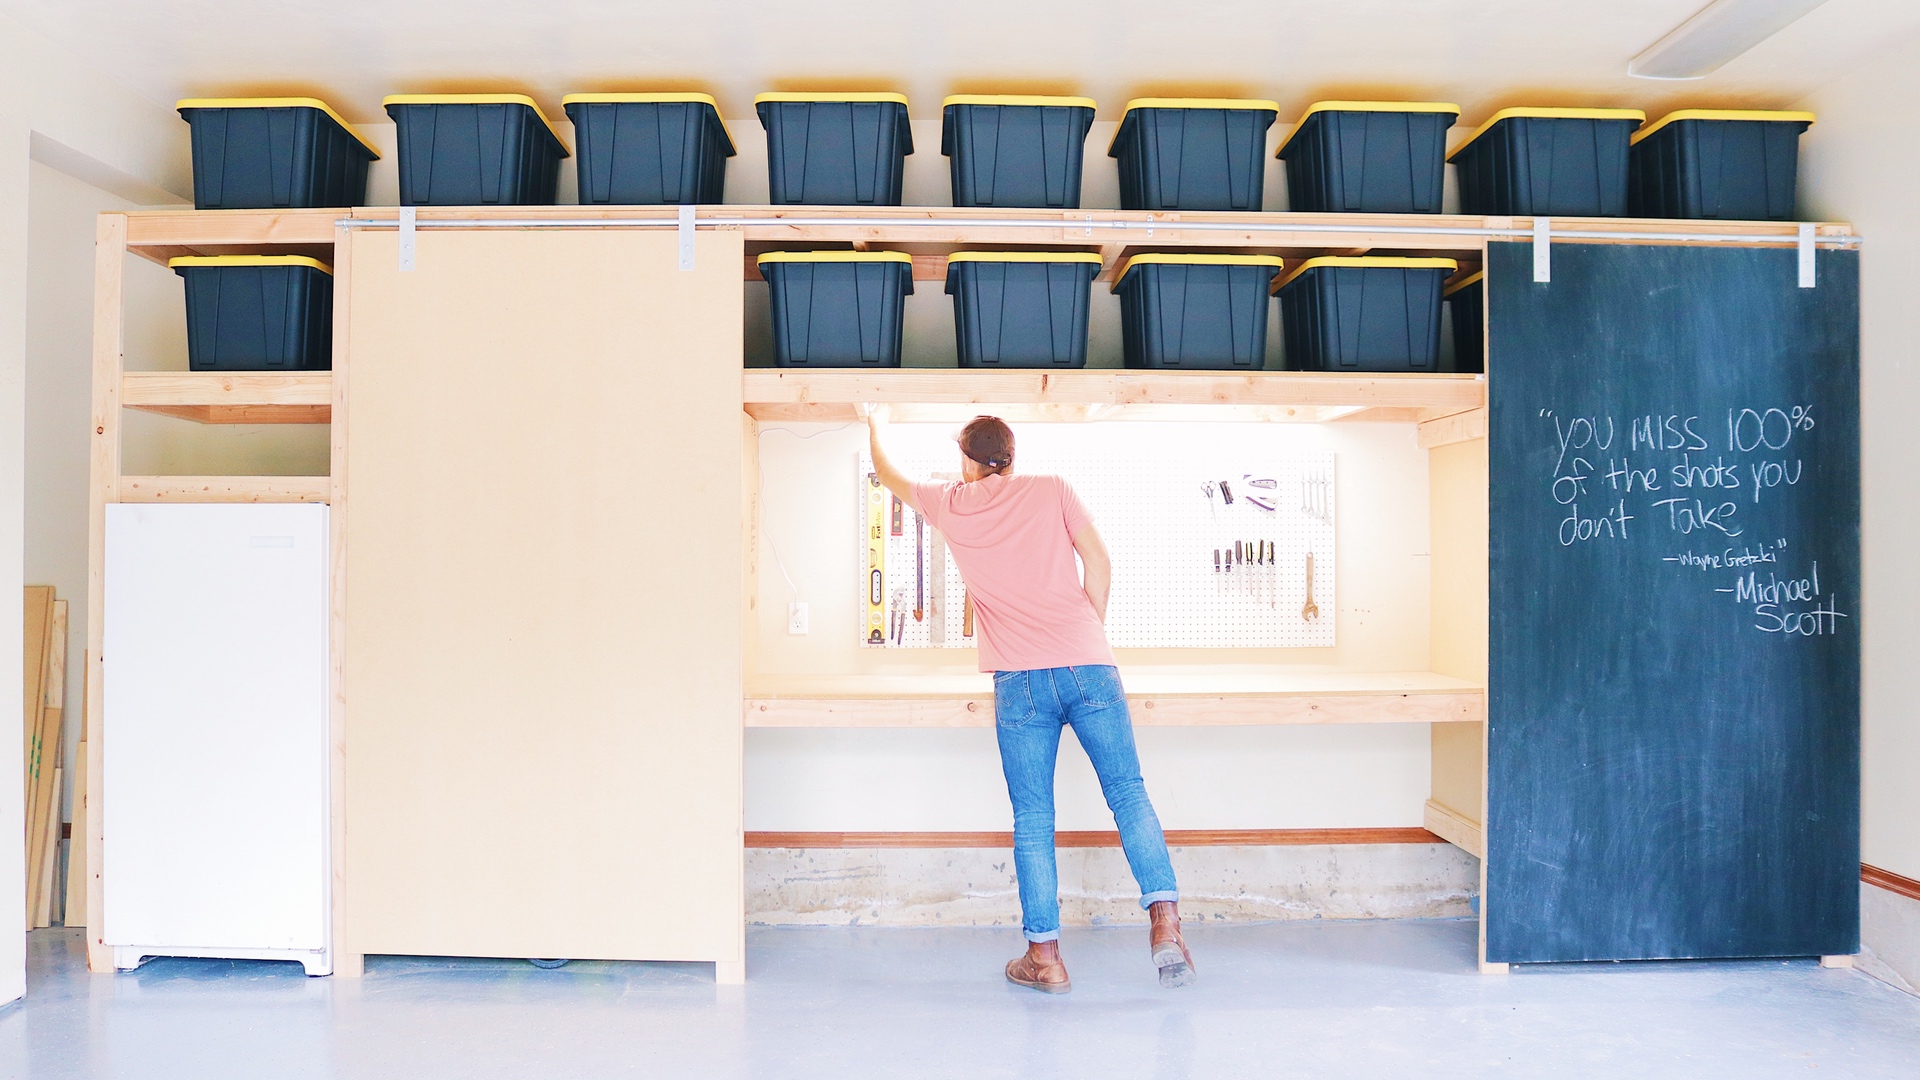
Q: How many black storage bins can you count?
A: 15